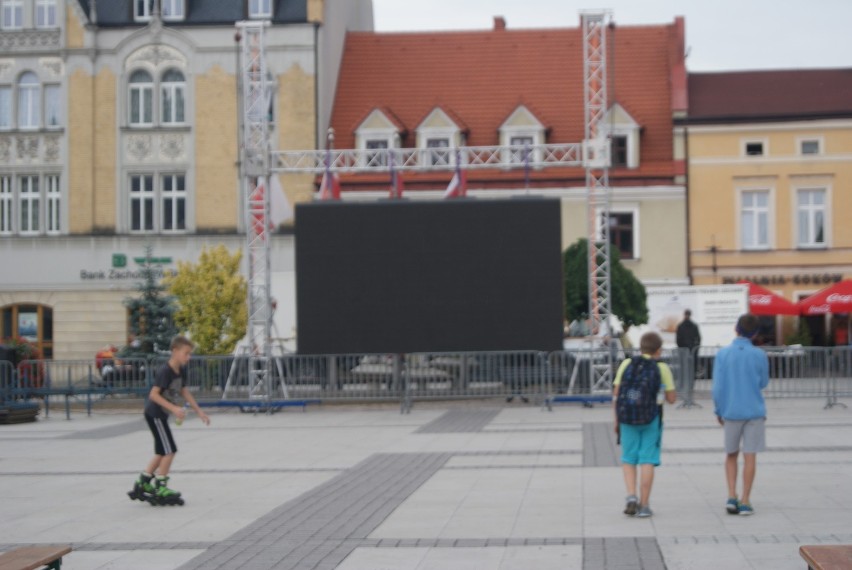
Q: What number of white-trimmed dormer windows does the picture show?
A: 4